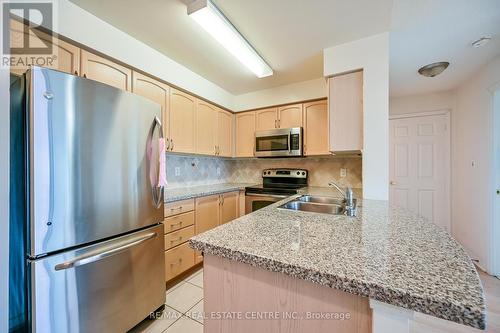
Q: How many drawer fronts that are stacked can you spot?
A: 4